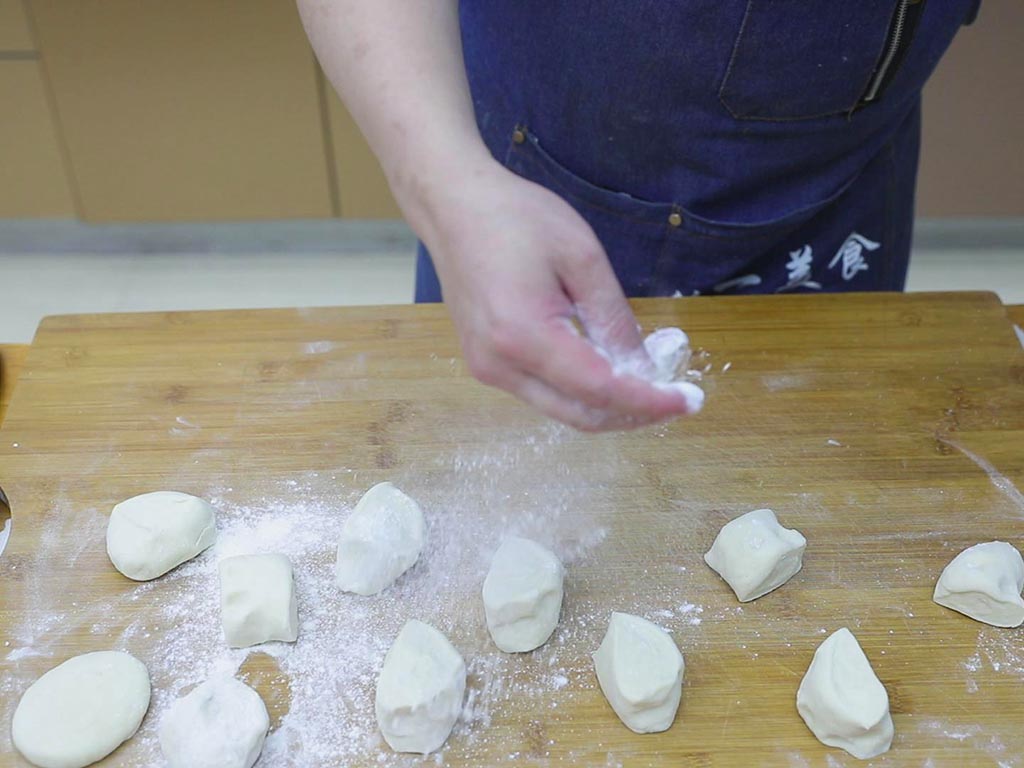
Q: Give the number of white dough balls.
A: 11